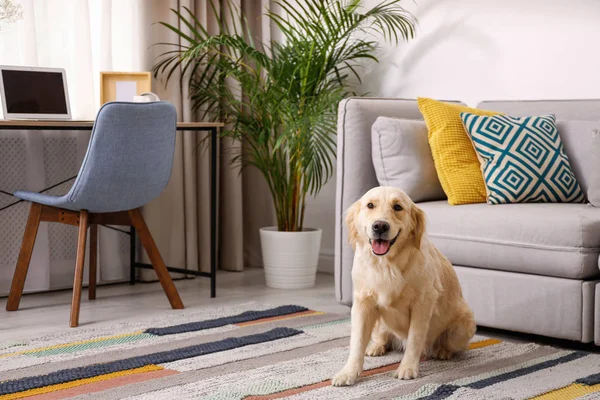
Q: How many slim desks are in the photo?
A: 1